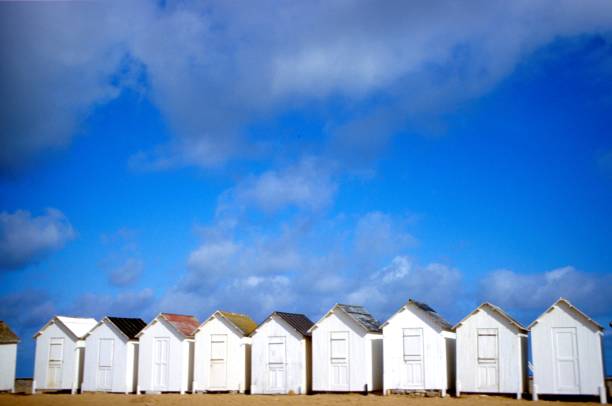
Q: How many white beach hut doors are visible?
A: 9